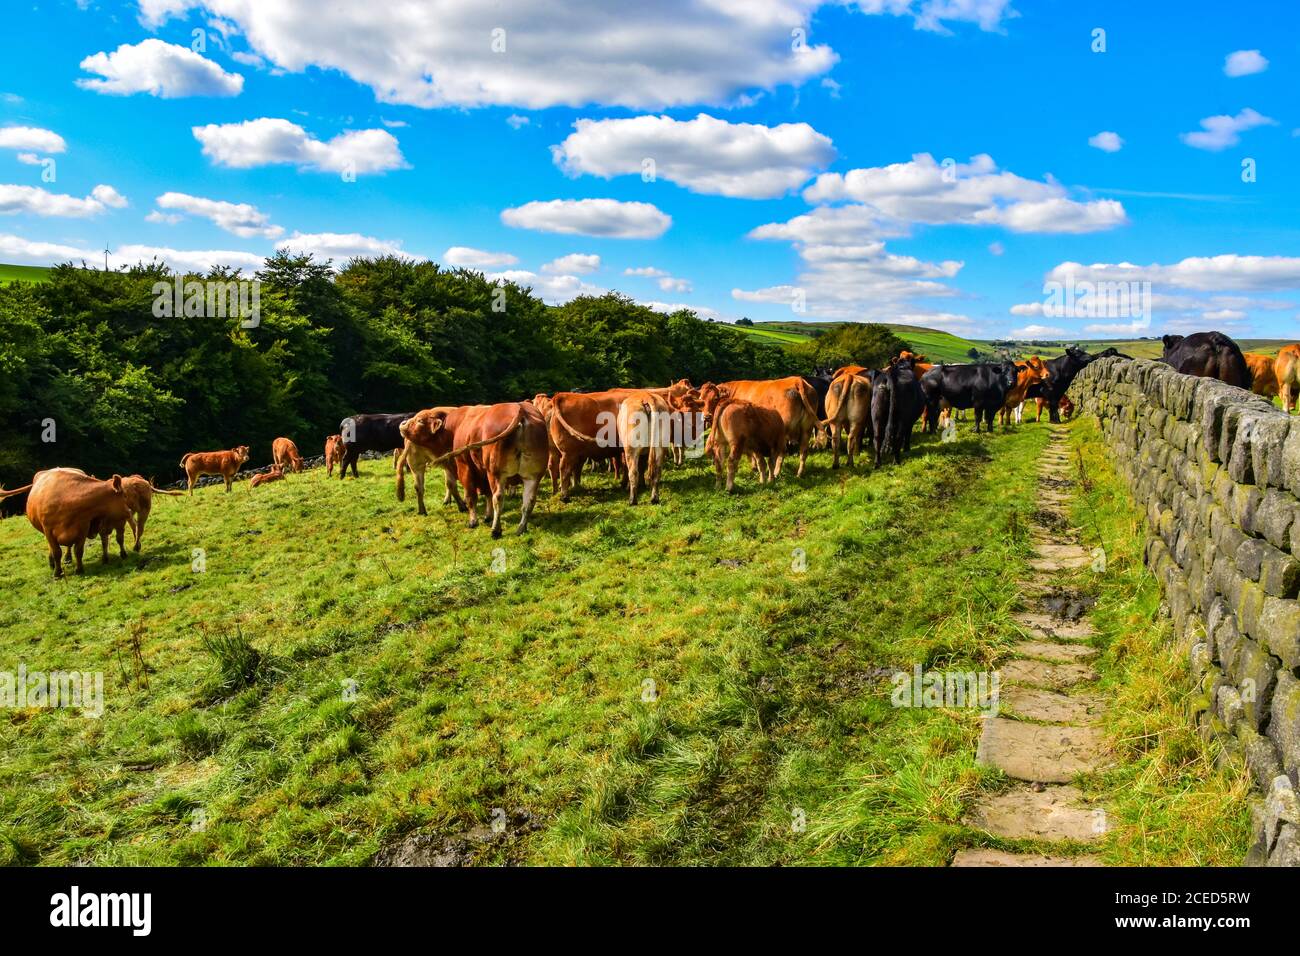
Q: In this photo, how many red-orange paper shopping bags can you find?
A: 0